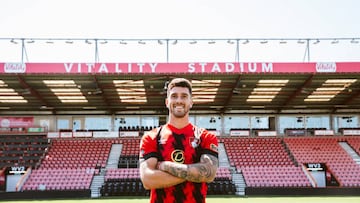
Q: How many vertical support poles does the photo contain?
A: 5